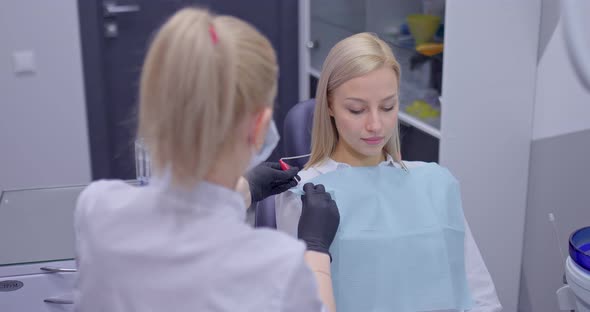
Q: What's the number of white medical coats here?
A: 1